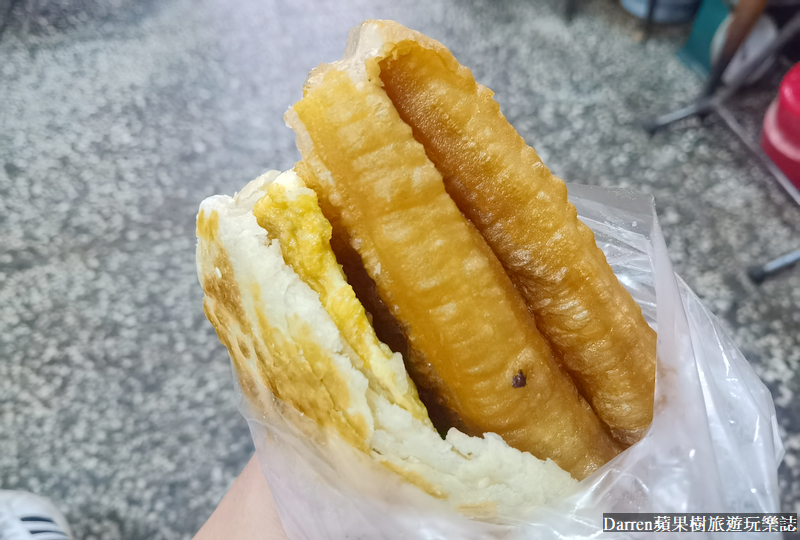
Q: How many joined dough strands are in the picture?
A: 2